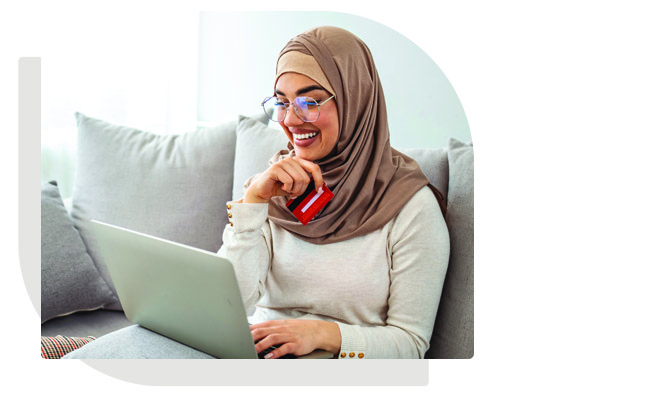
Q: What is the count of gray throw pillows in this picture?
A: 4